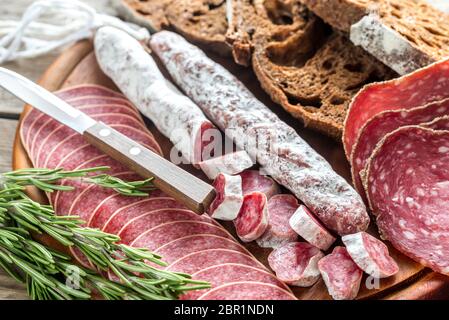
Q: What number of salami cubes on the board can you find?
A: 9